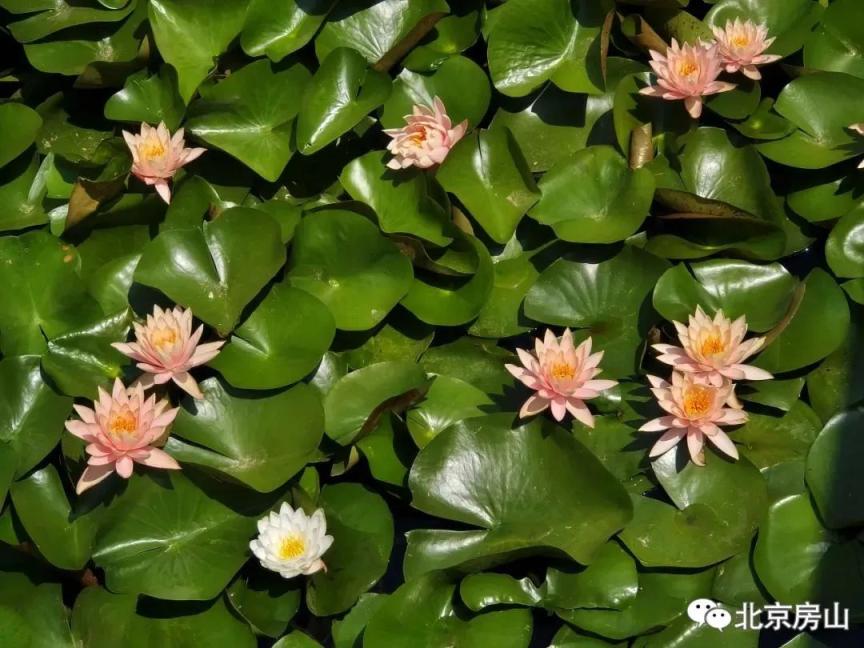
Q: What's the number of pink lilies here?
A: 9